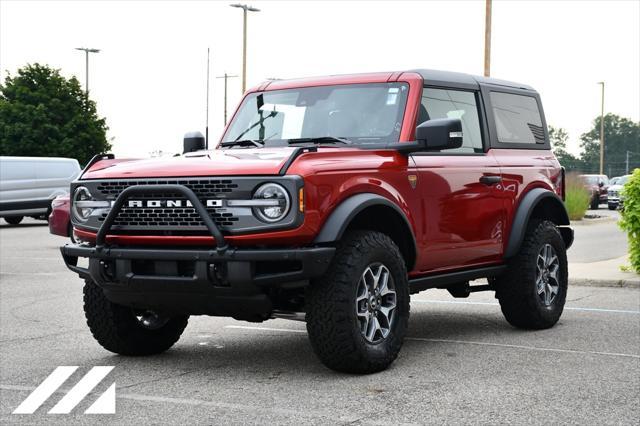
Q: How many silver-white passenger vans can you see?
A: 1